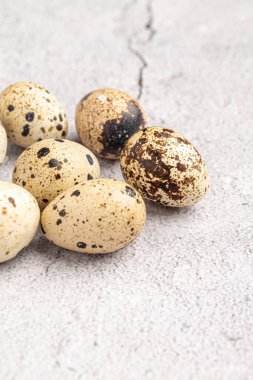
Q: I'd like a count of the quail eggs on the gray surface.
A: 7